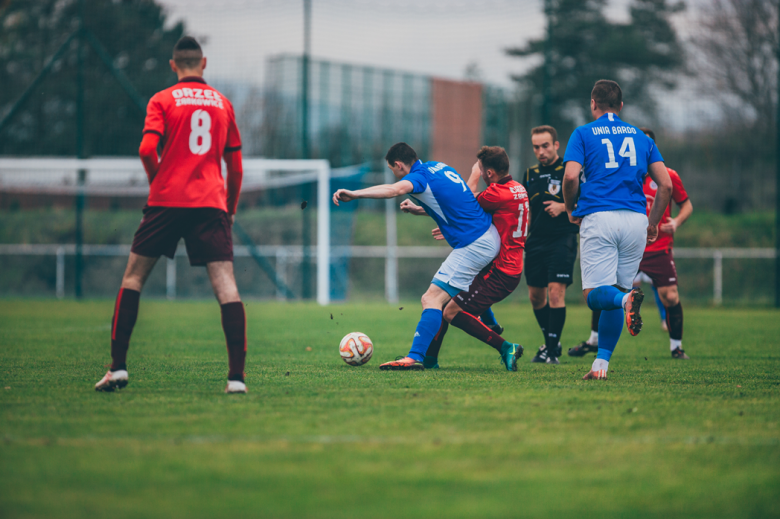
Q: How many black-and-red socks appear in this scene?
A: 6